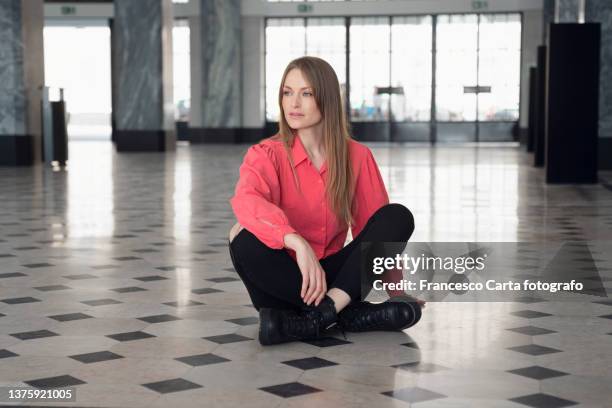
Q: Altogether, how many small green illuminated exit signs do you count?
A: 3